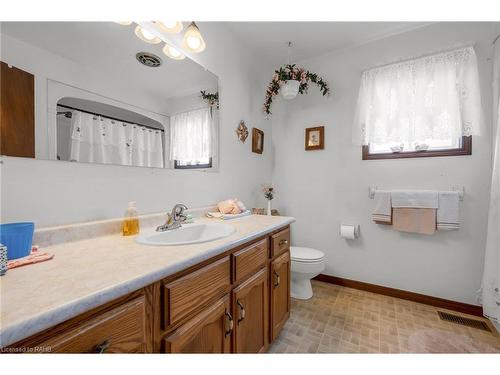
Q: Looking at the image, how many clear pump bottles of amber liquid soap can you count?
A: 1